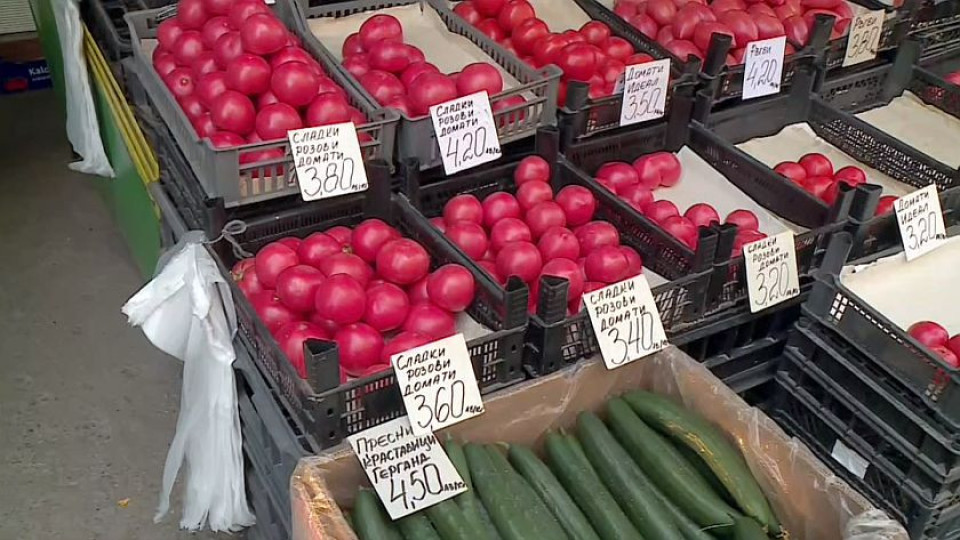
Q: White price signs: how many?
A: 10